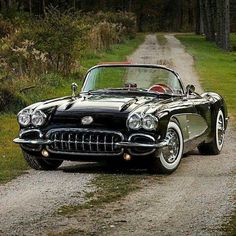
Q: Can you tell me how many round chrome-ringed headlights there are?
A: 4